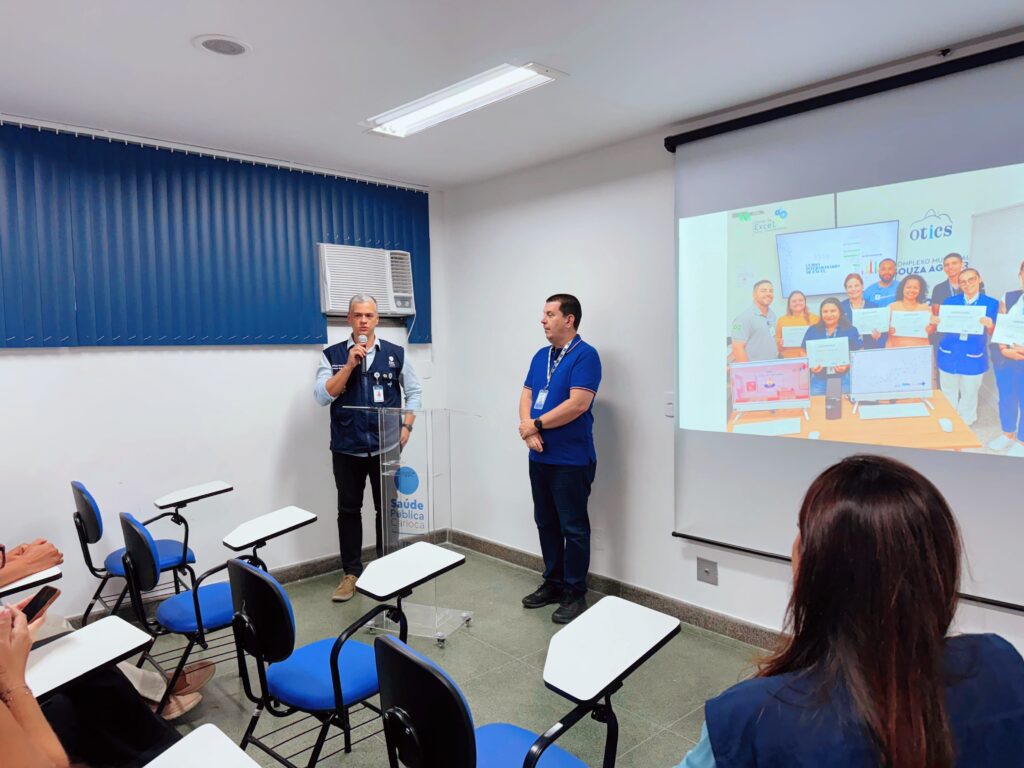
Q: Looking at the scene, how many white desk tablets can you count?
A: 7